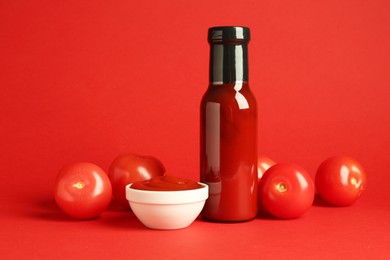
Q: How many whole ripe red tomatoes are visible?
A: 5